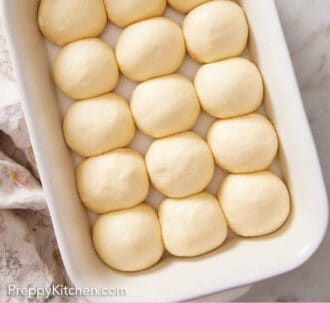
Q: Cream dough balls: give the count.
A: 15